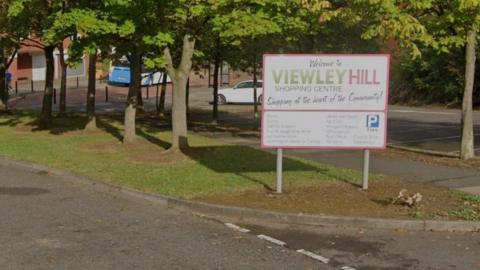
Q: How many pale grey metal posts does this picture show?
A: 2